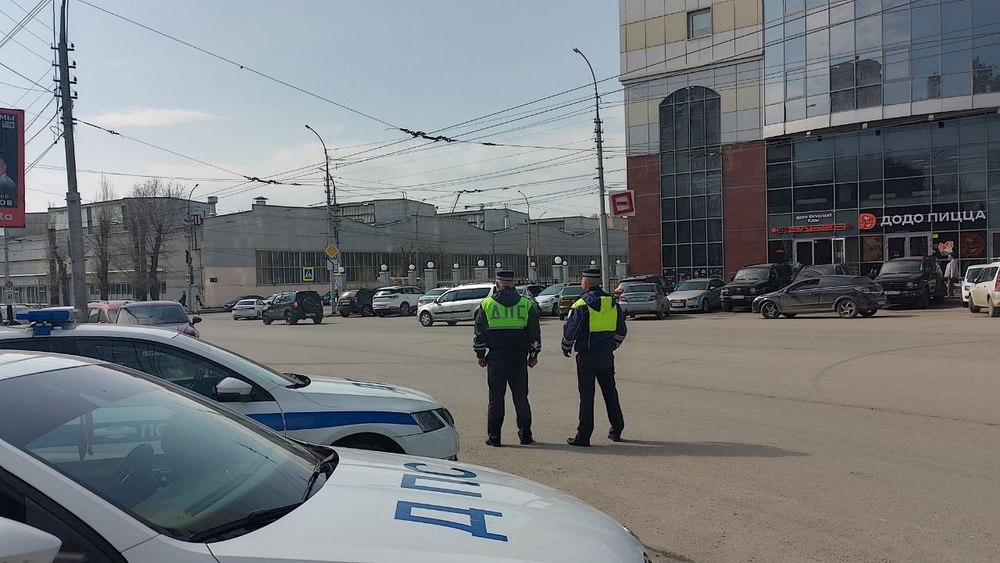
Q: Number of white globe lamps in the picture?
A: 12